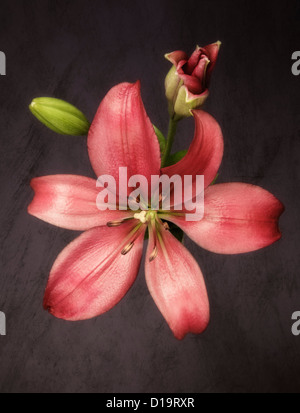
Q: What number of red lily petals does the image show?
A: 6